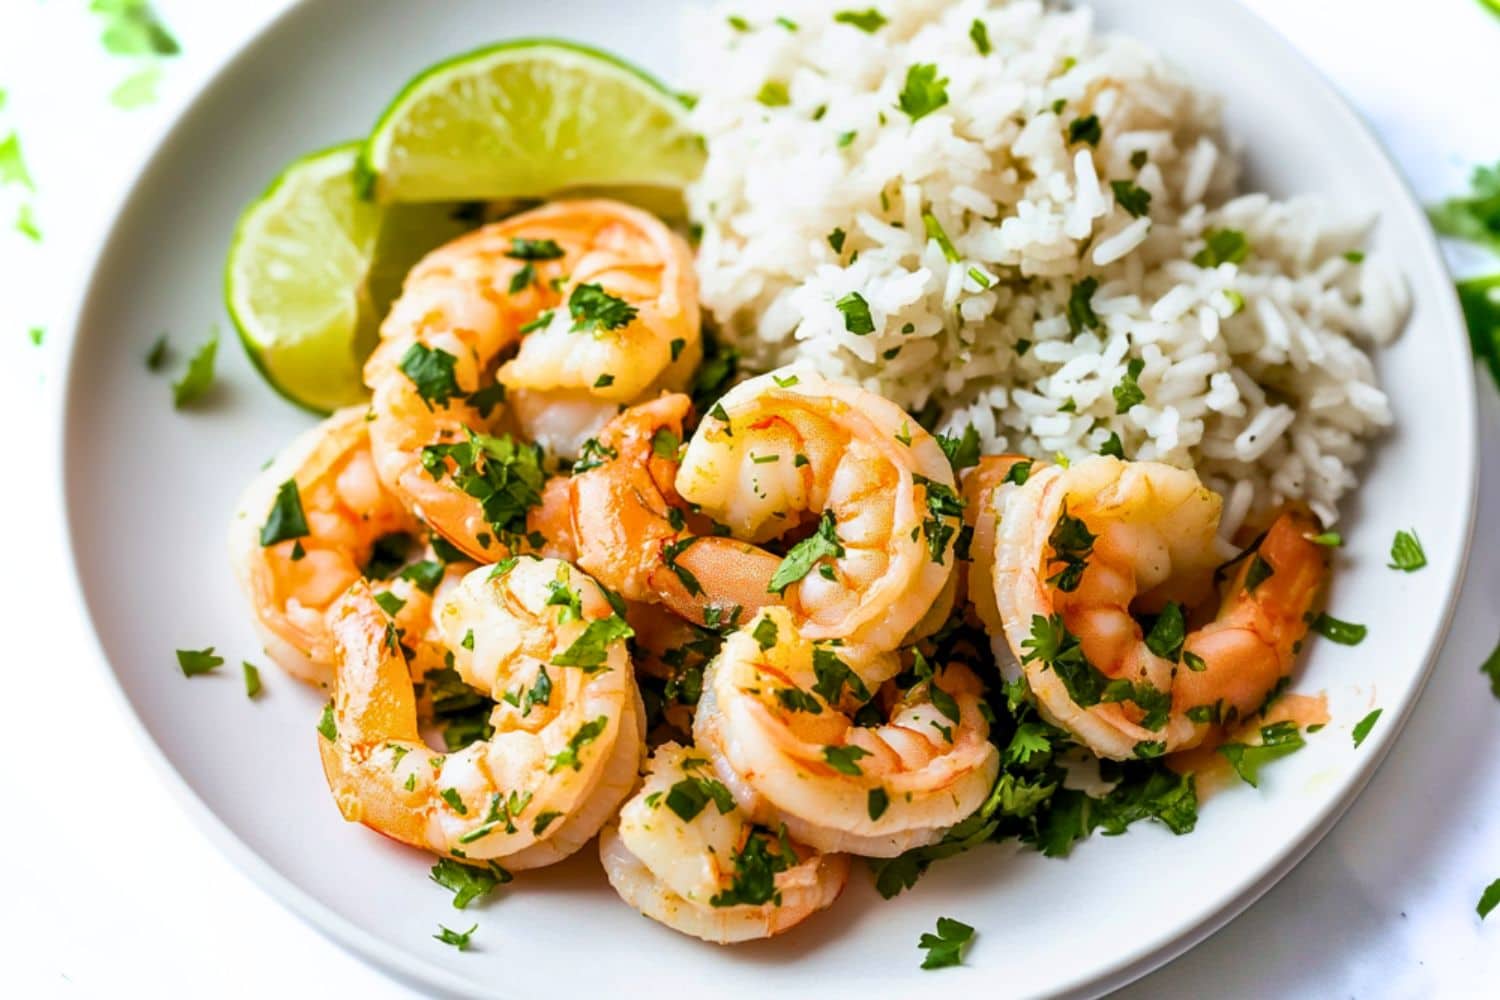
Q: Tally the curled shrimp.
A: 7